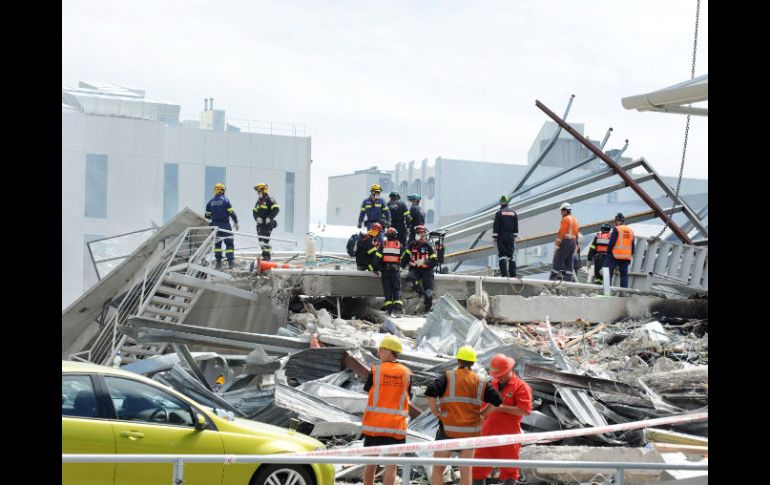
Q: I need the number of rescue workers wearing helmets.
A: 15